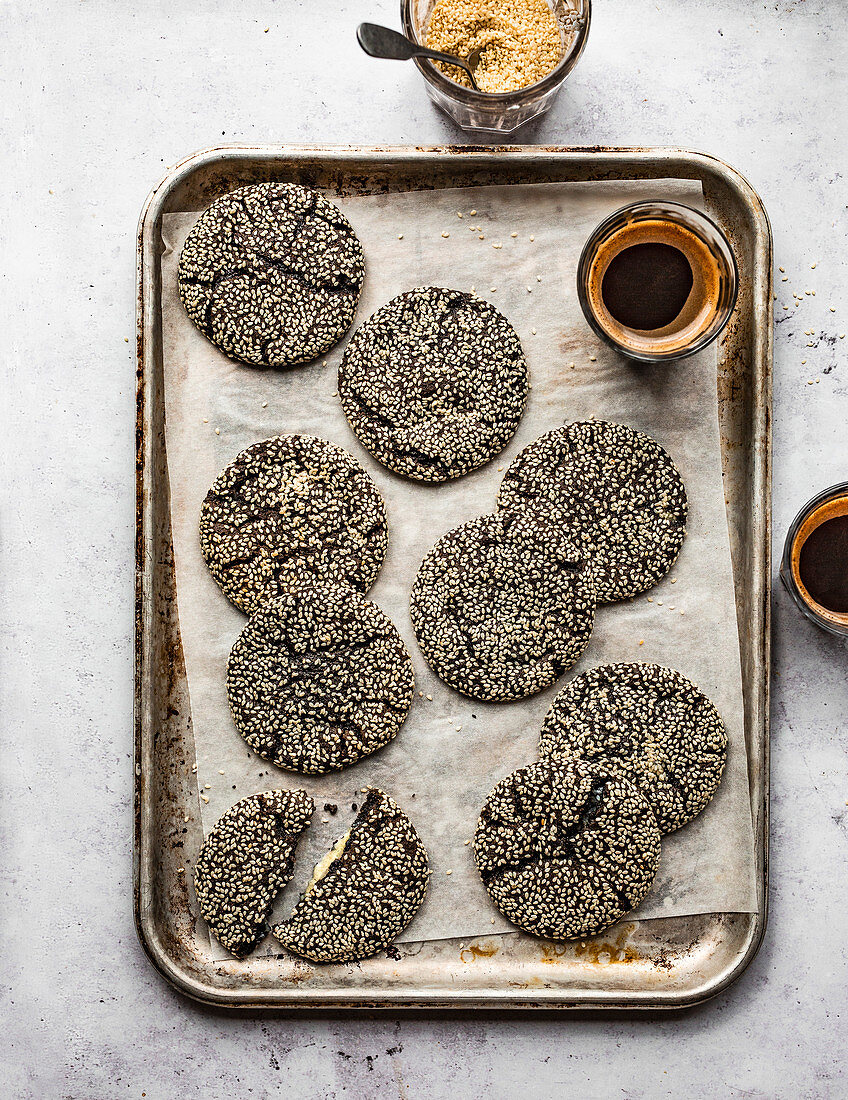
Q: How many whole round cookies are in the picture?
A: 8